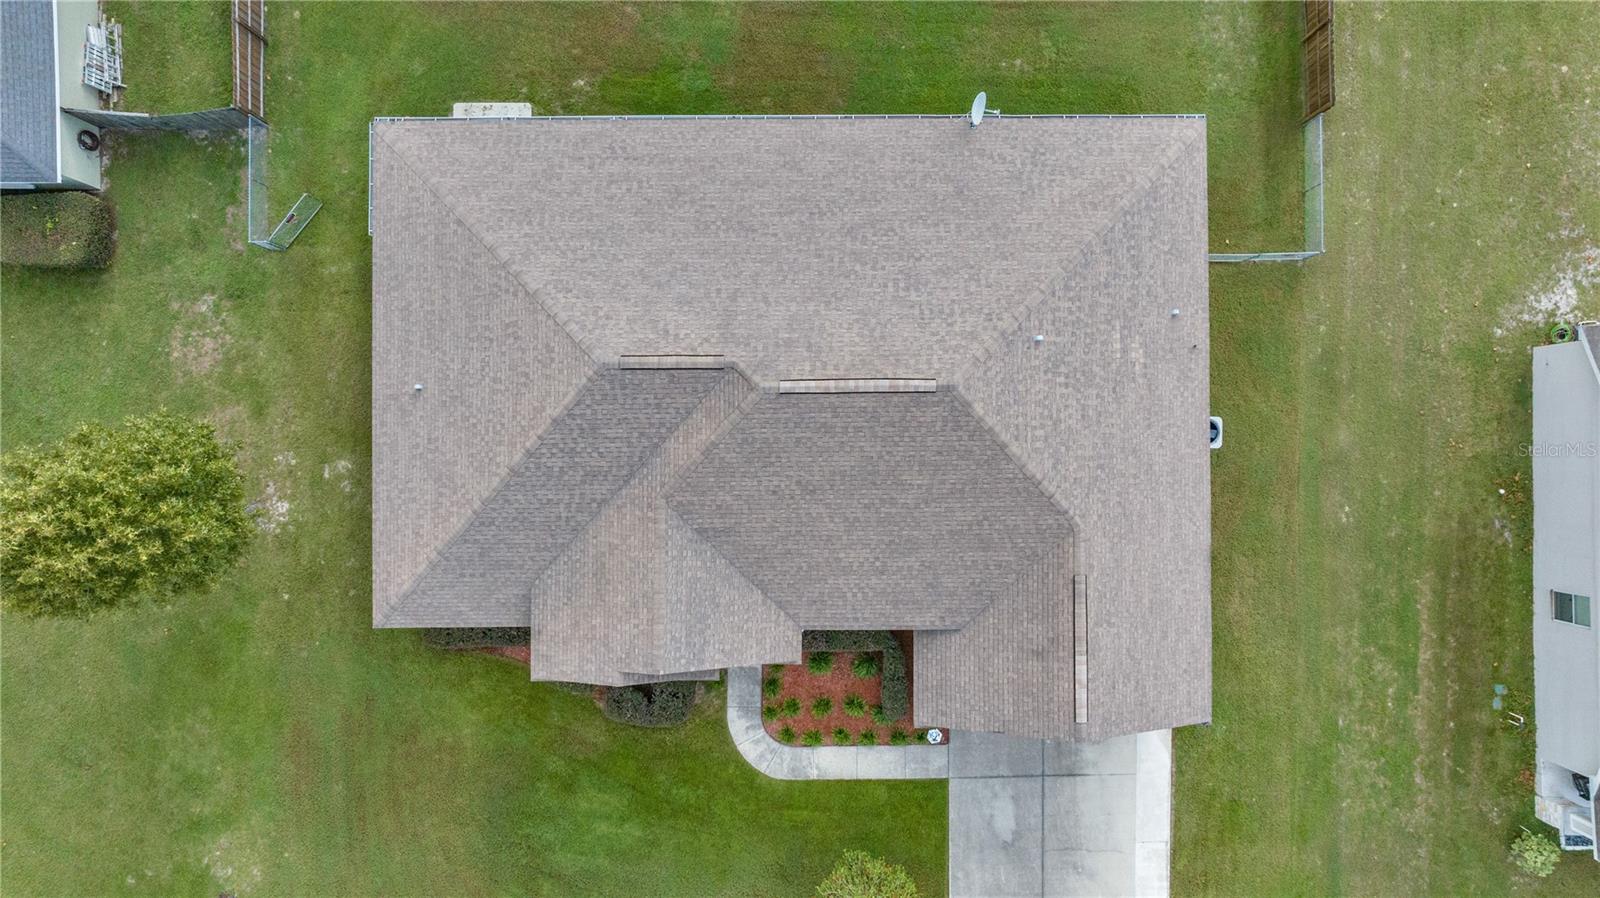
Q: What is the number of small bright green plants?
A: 15